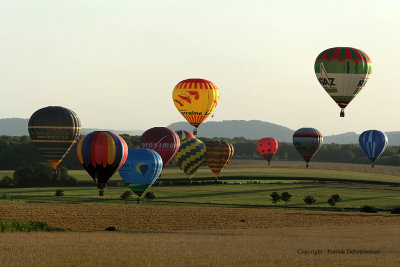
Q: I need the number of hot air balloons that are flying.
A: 12